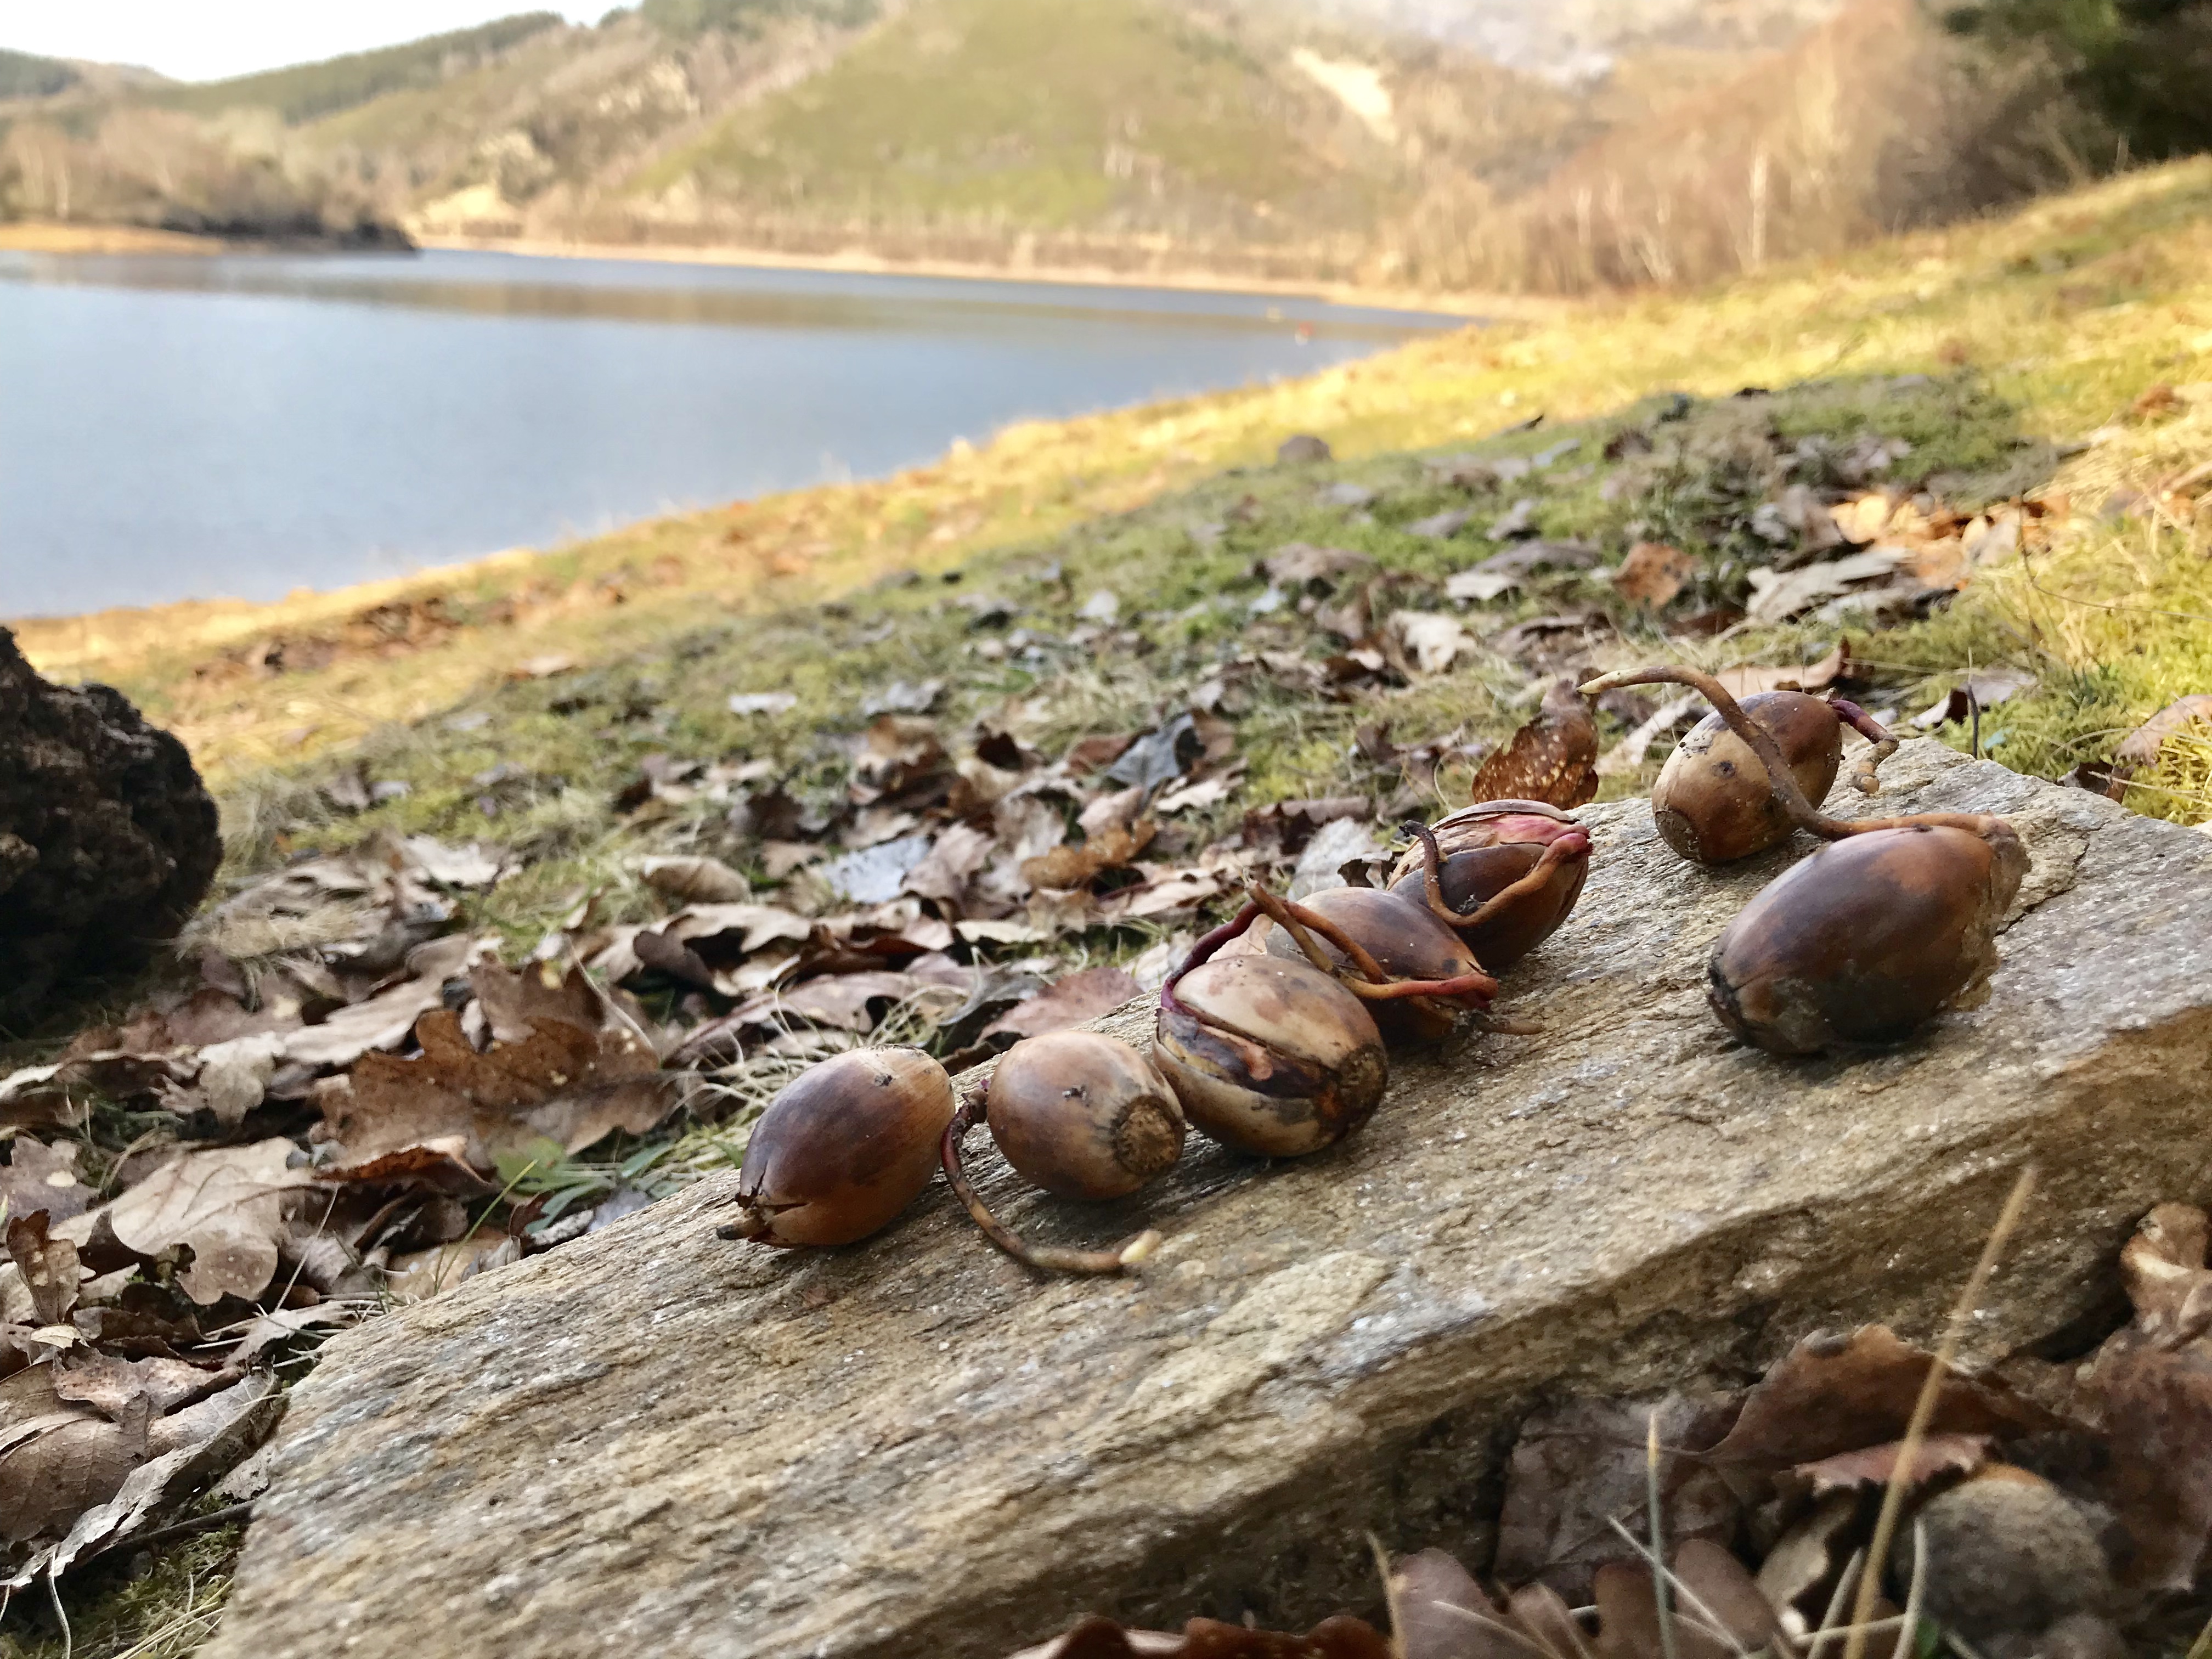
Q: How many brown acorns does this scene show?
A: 7